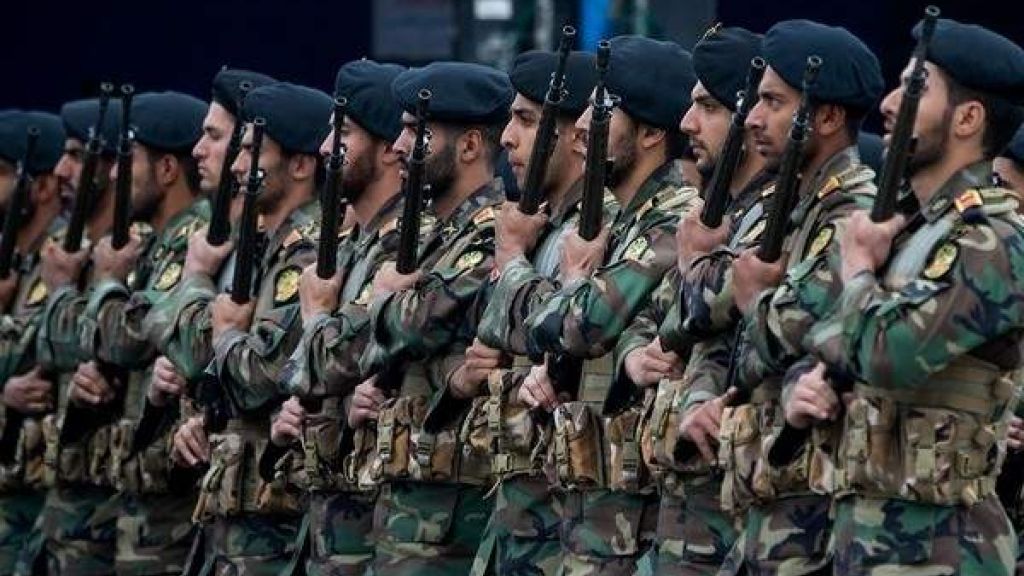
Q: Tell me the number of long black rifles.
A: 12